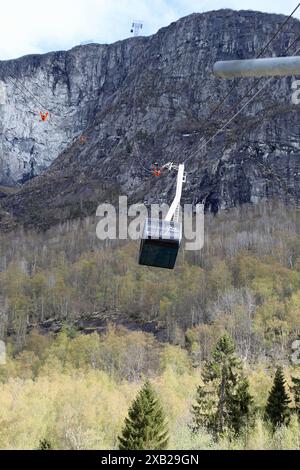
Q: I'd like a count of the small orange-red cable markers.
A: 3